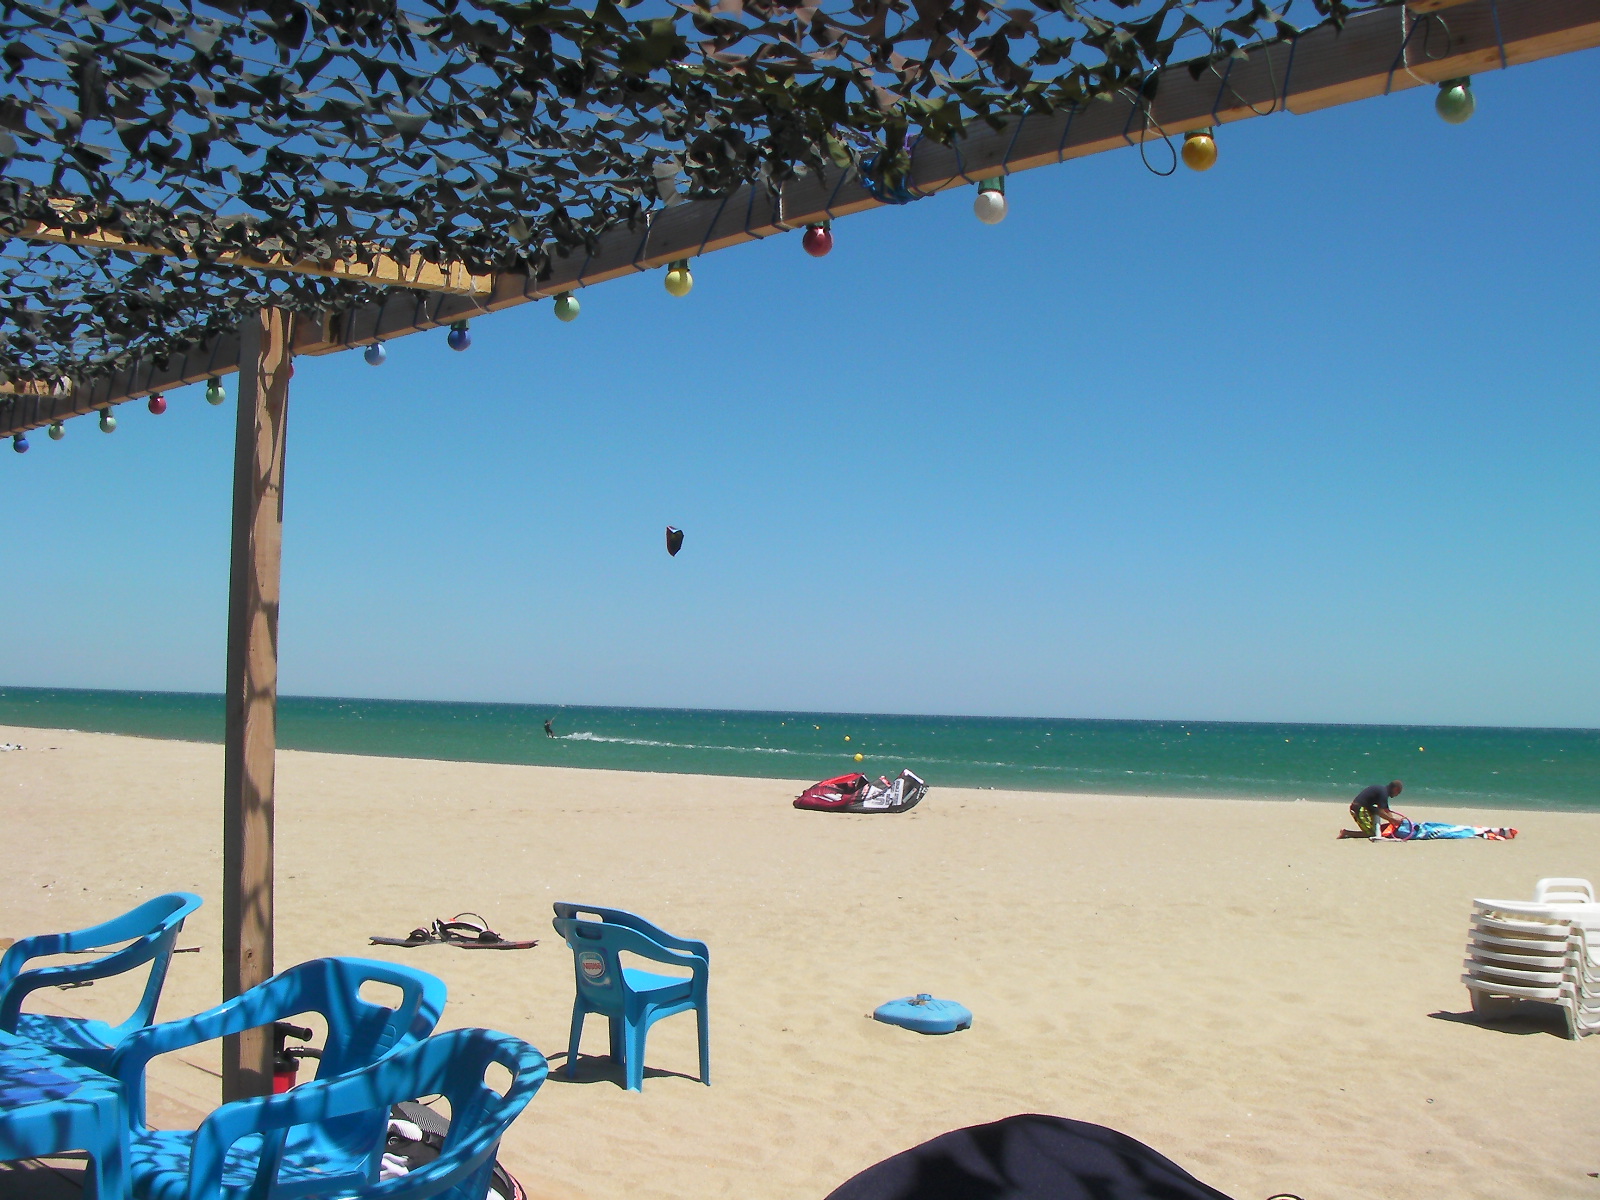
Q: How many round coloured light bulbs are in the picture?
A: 14